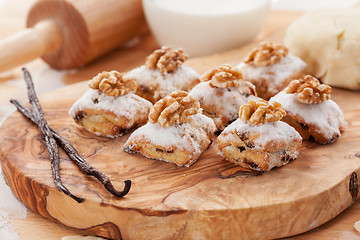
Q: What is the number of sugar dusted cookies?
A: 7